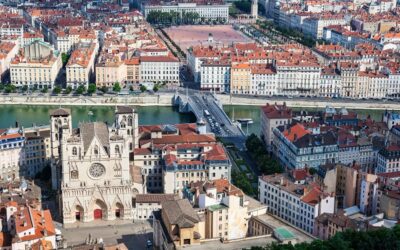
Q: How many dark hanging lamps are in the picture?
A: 0